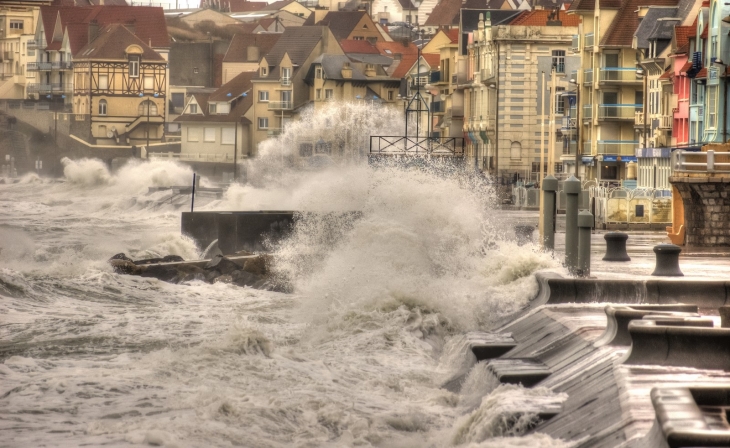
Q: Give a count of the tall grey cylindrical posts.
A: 3